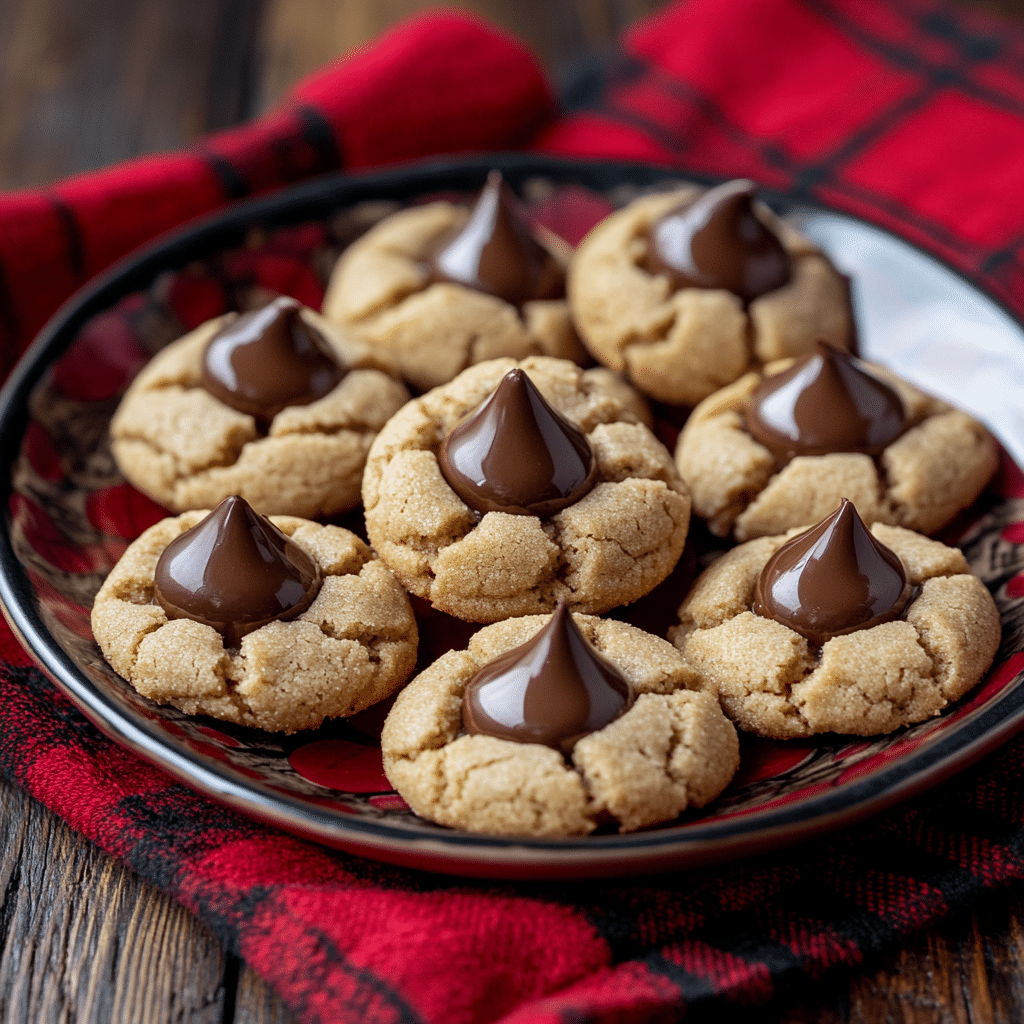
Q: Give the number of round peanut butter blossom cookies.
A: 8